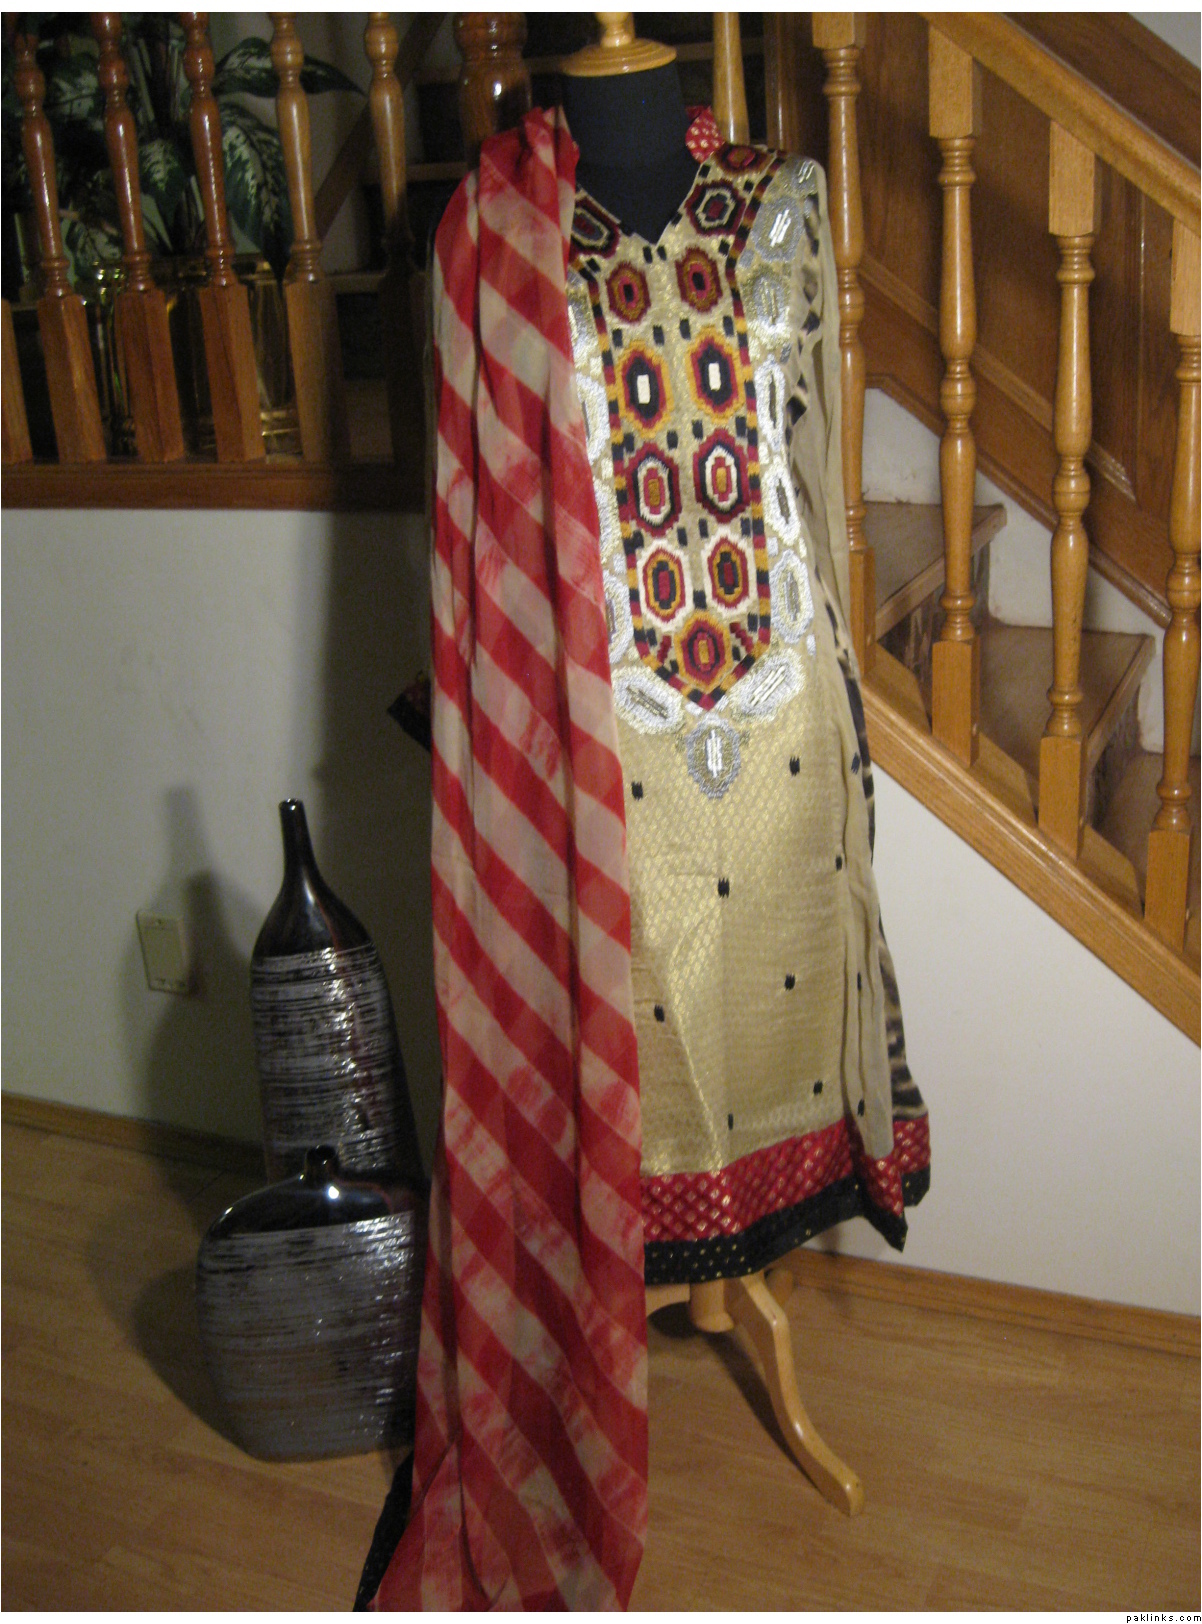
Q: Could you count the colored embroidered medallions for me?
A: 12